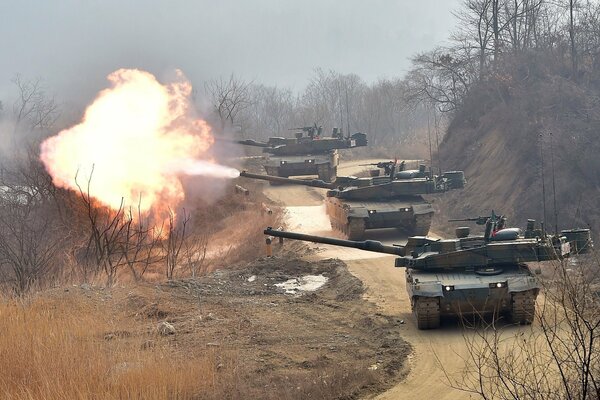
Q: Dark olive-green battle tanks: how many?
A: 3